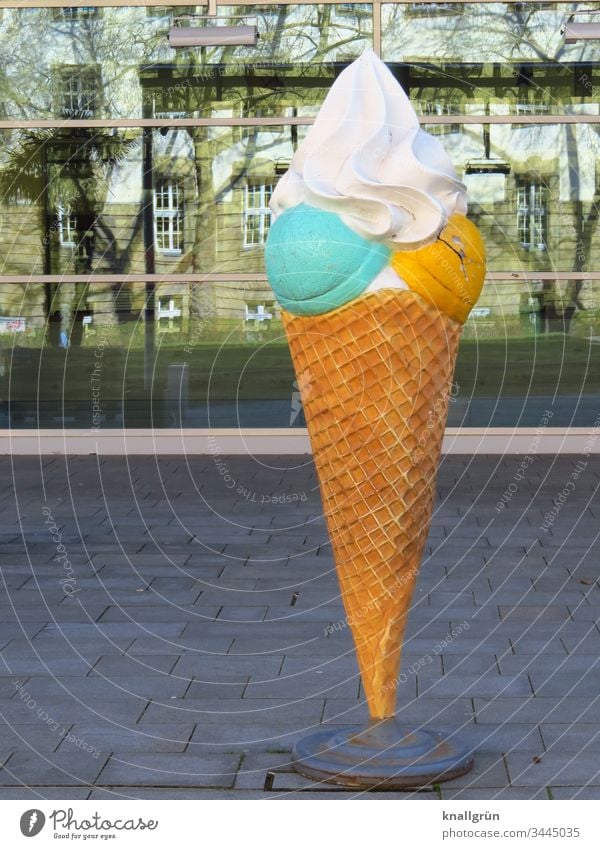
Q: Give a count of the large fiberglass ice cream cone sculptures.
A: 1